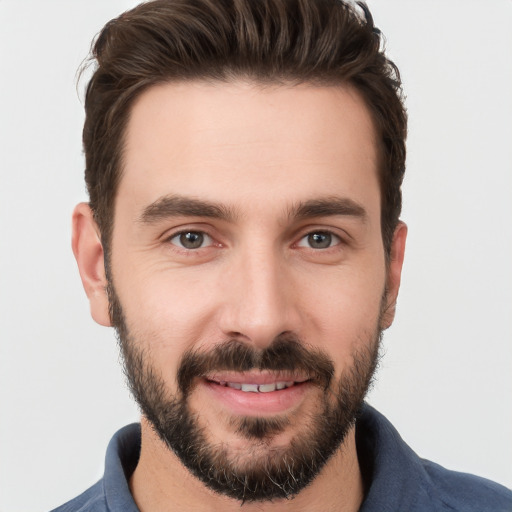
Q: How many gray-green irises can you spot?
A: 2